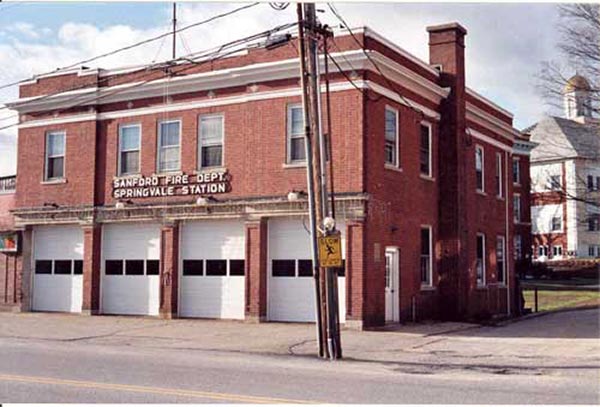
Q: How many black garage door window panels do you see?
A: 12